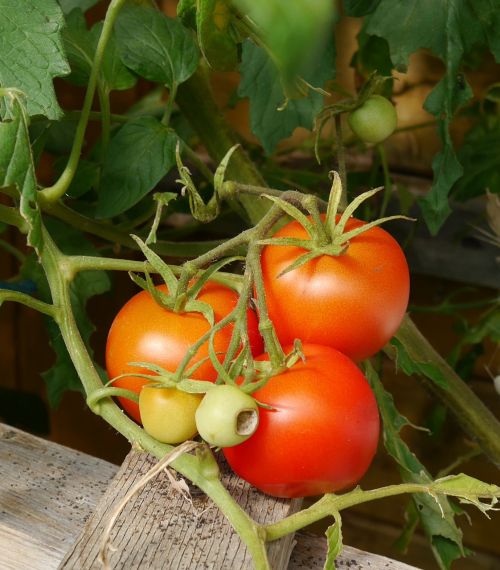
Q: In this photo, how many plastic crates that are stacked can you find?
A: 0